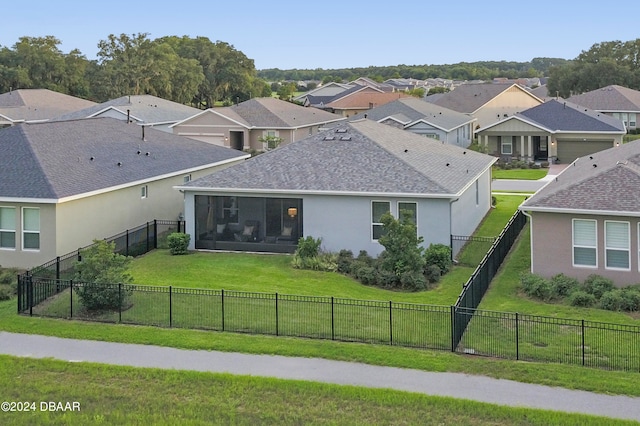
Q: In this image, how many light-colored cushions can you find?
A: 3